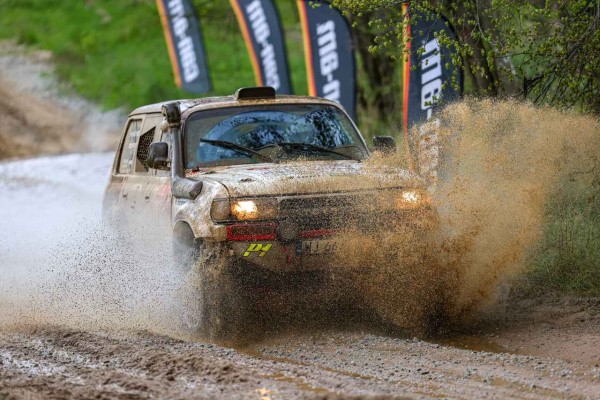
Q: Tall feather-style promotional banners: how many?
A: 4